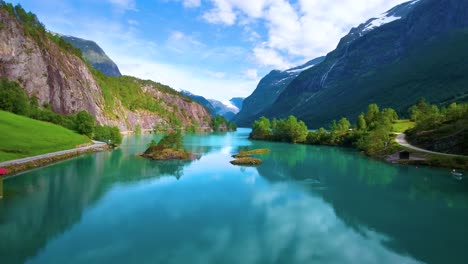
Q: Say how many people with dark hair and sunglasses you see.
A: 0